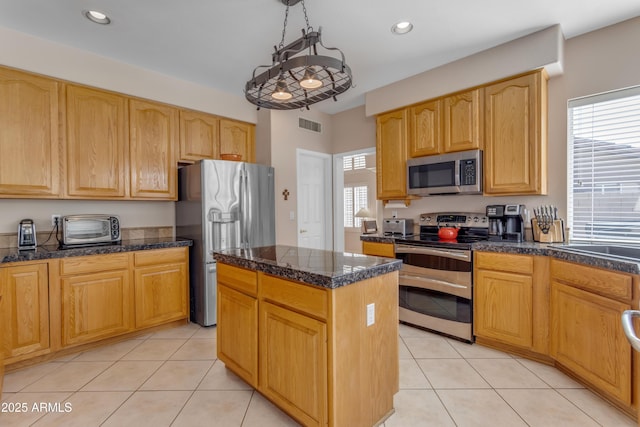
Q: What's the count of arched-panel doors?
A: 9